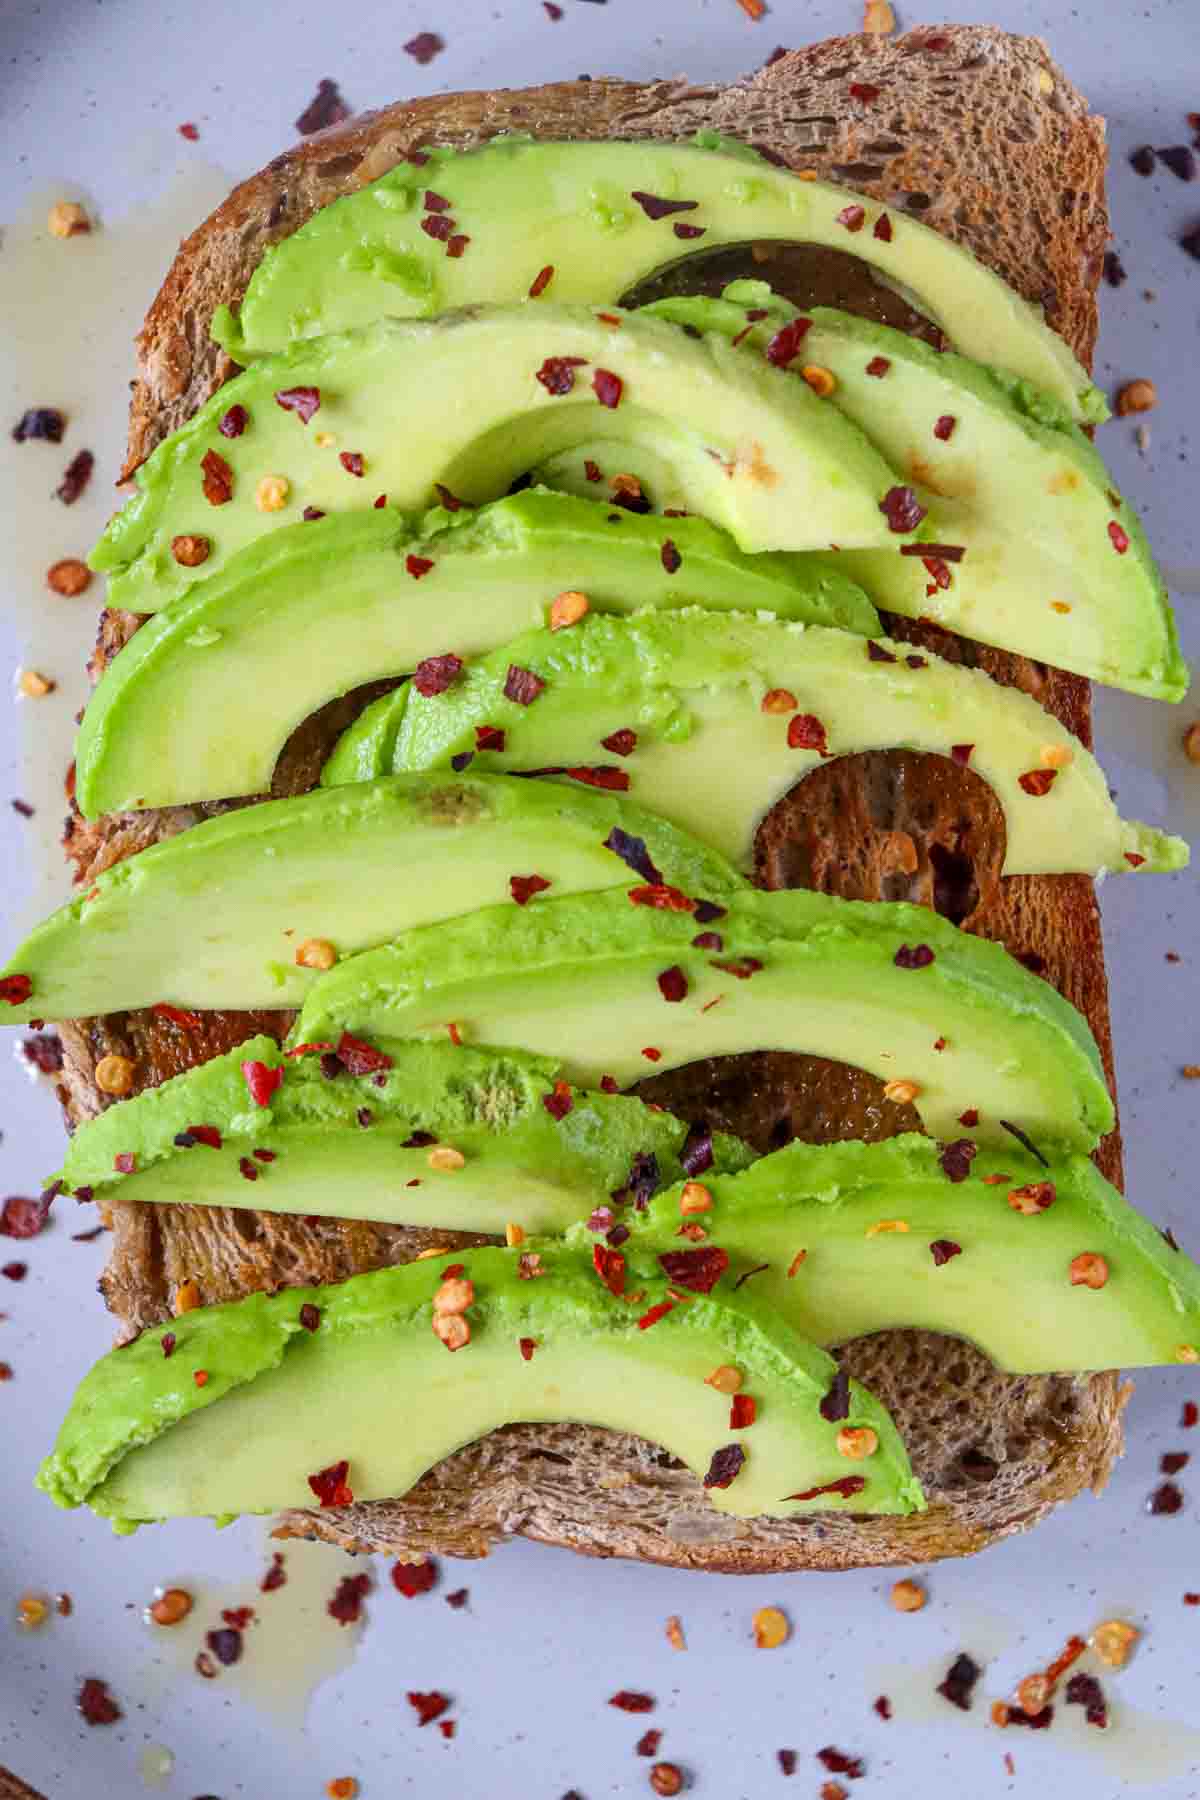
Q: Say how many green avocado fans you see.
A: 10